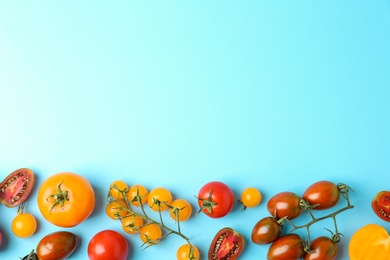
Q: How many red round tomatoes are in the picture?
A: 2